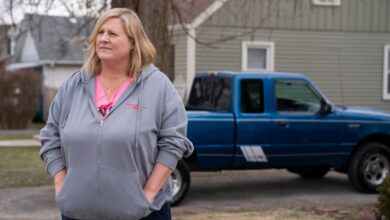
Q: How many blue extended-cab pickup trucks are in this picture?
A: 1